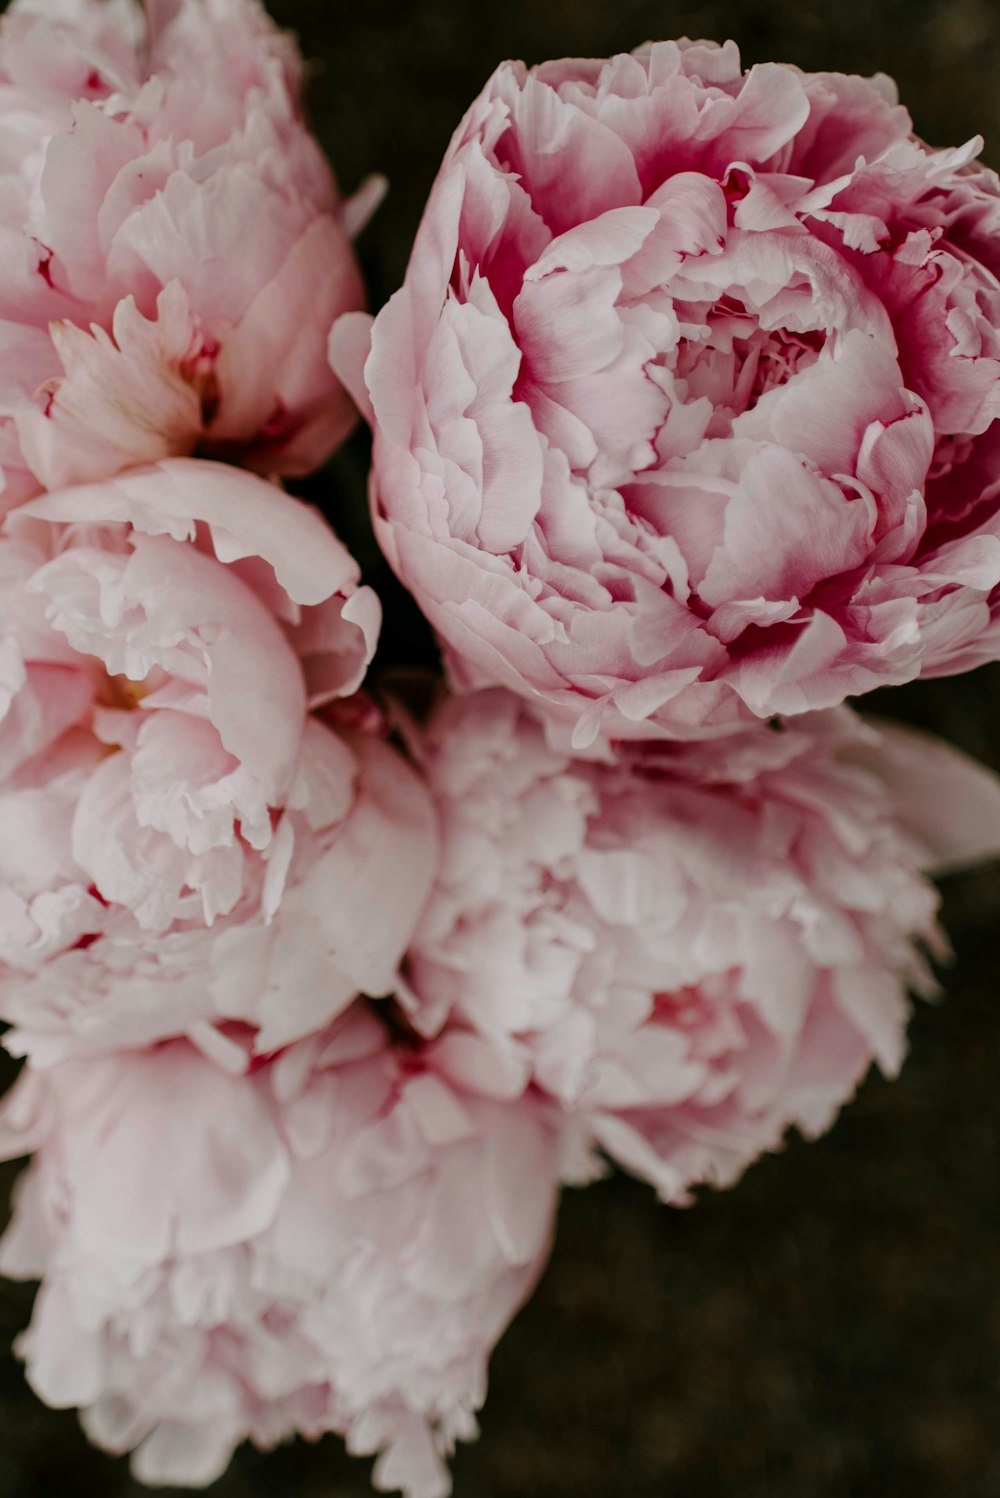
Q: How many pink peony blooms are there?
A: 5